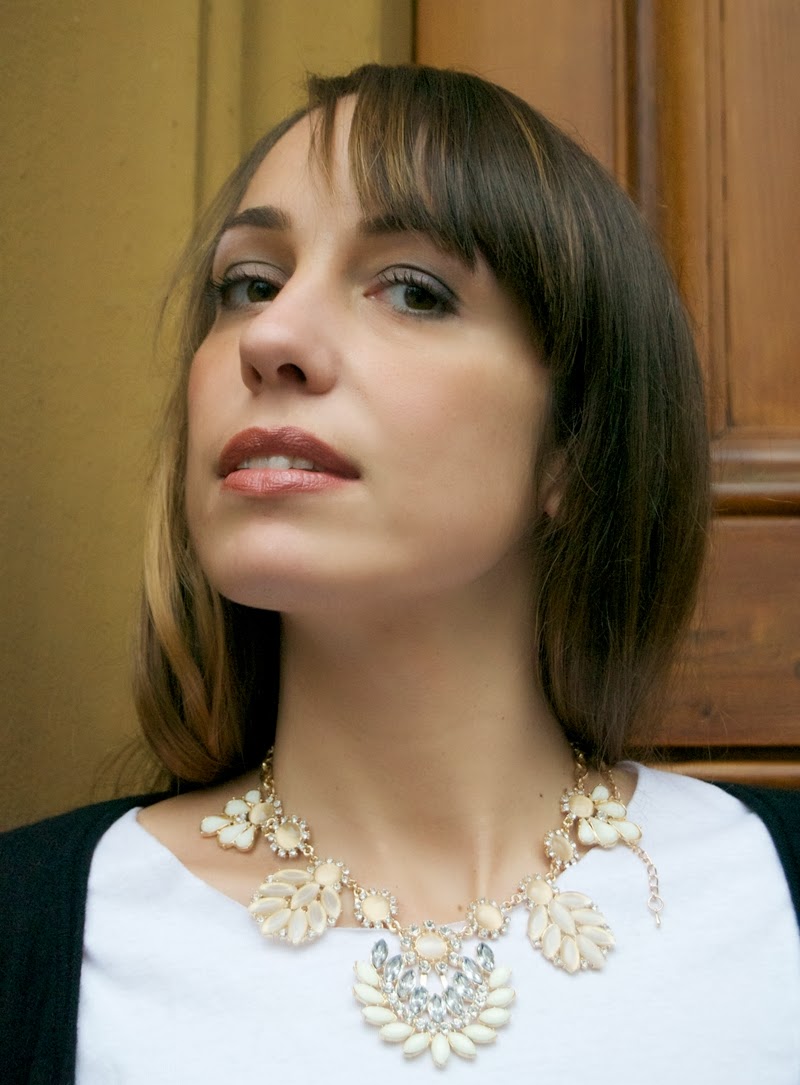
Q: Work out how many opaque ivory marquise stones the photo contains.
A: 11